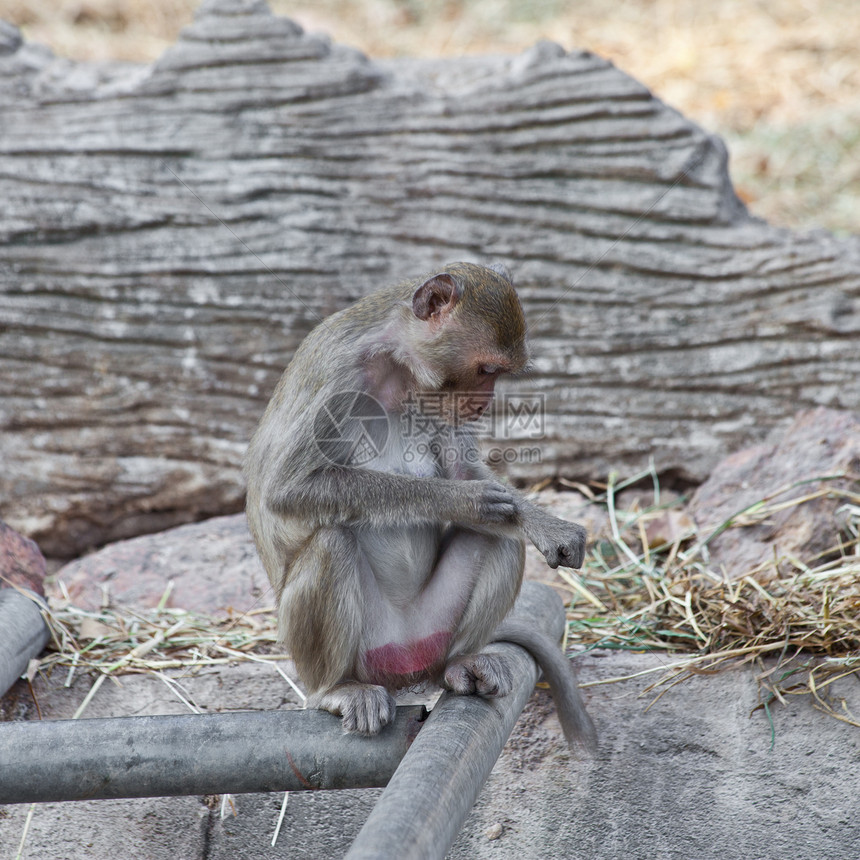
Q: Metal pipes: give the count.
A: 3